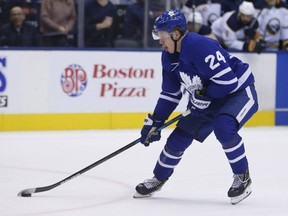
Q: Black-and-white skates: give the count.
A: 2